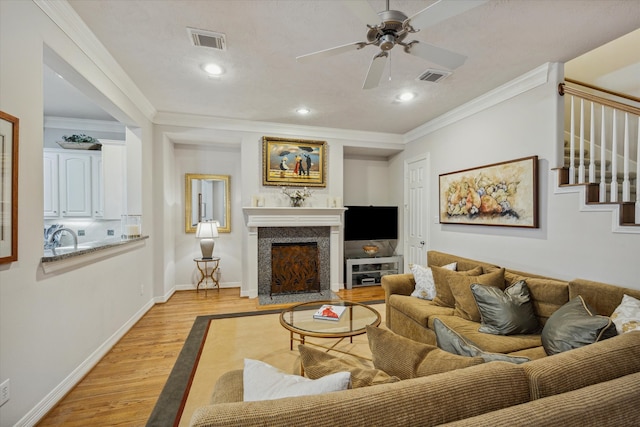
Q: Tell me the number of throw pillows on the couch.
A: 10